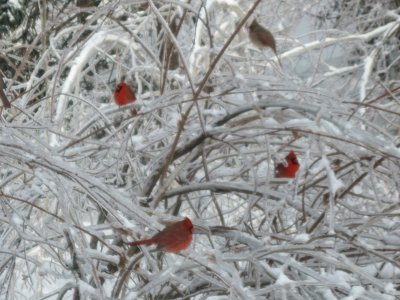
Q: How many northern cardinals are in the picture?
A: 4